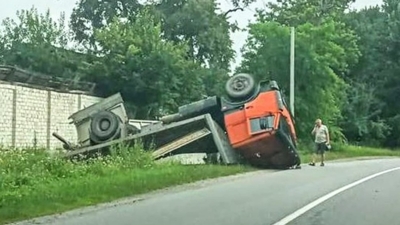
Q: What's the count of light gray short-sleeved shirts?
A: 1